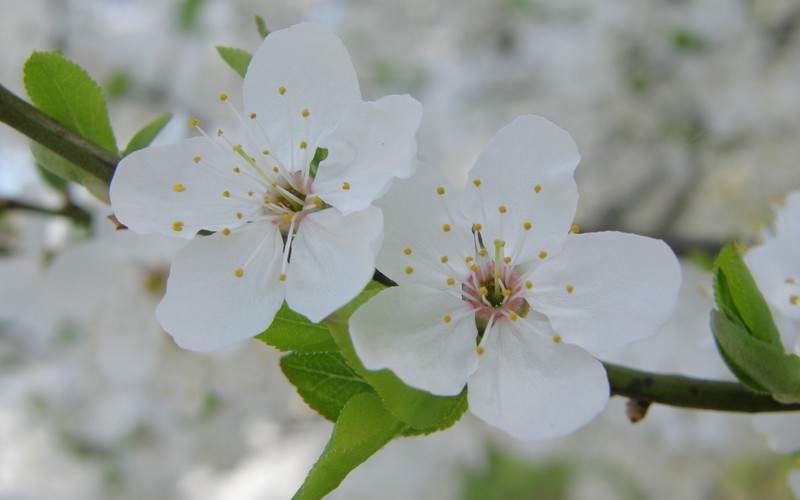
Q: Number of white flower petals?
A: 10